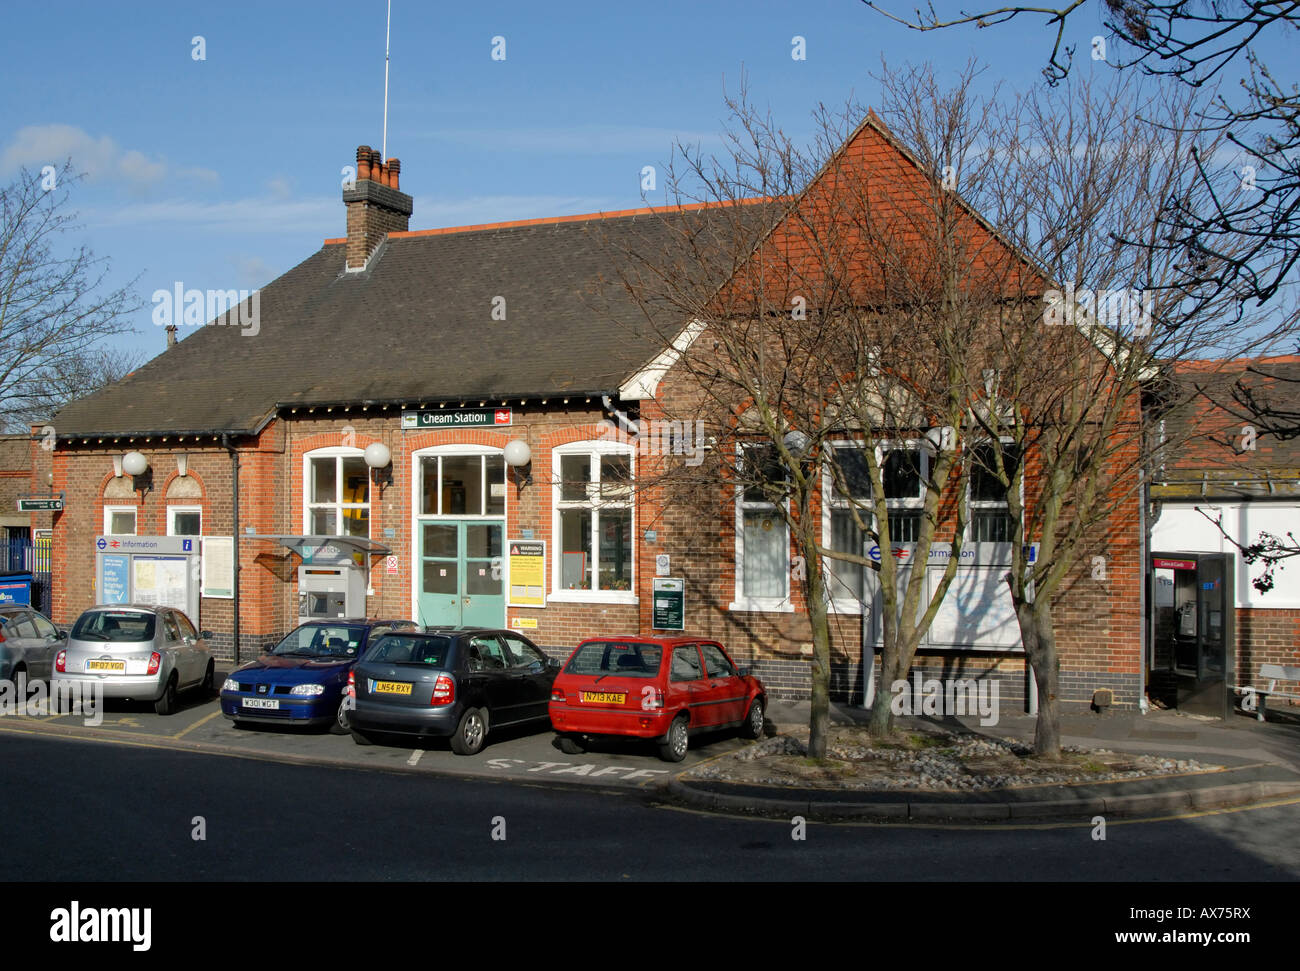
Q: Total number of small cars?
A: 5